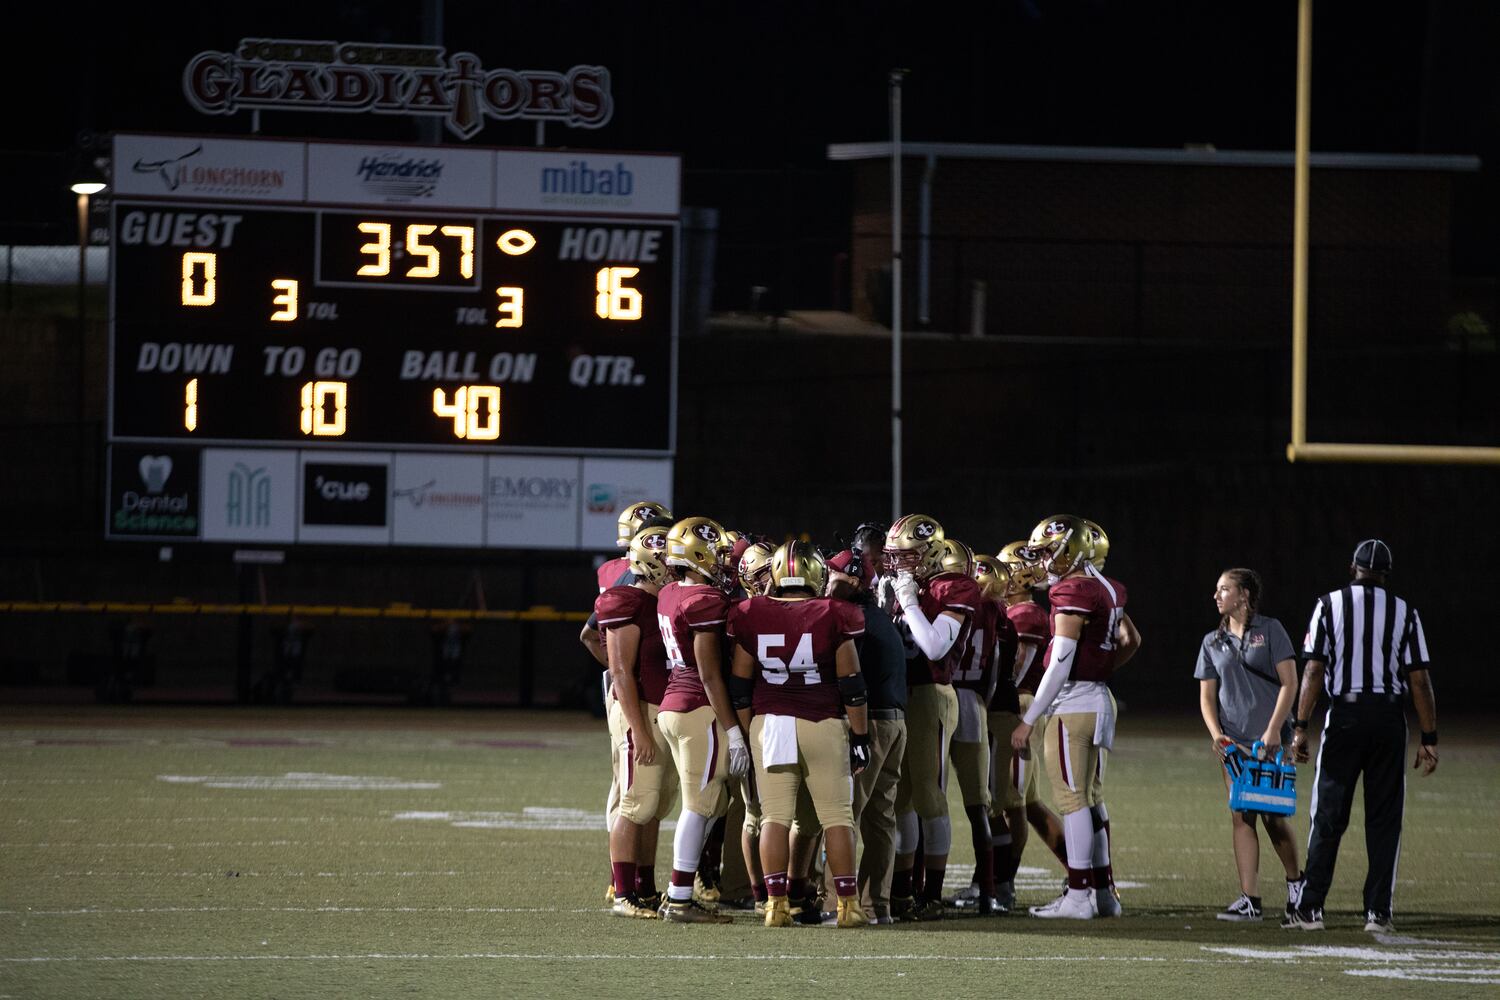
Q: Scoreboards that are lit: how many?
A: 1